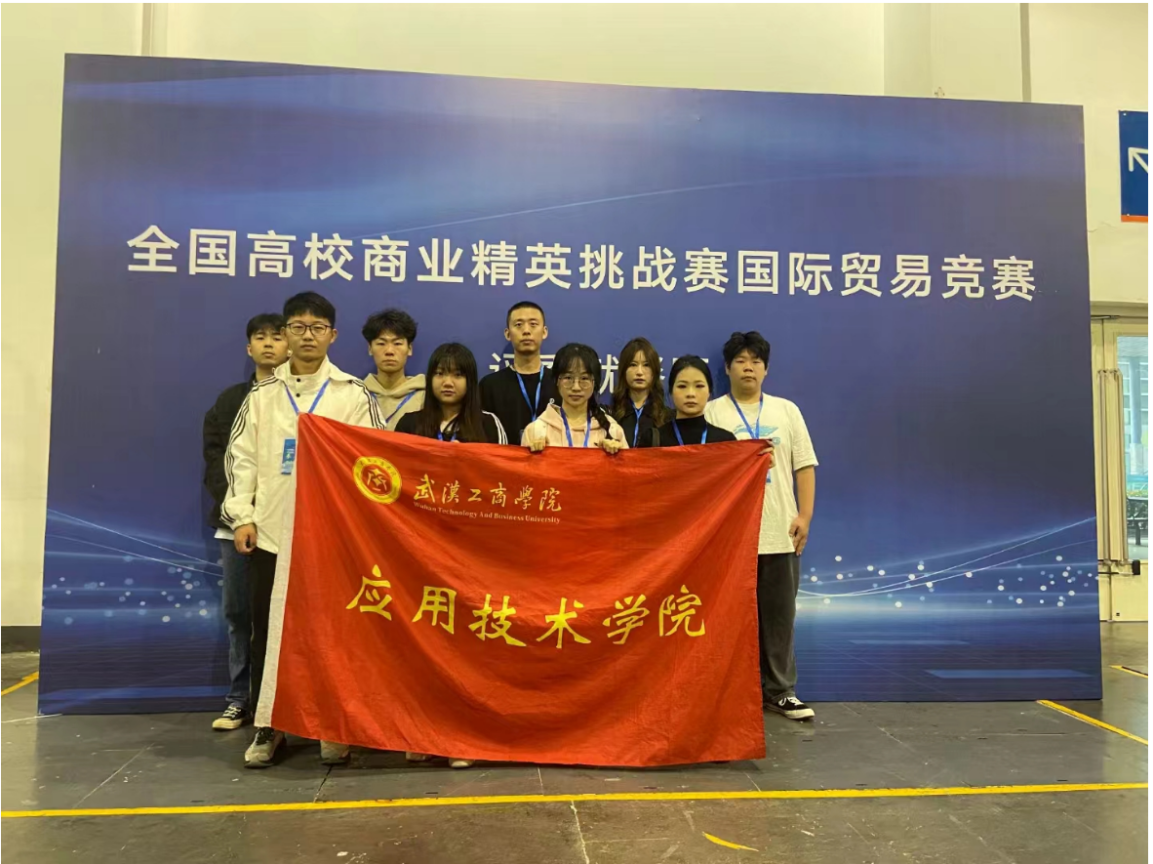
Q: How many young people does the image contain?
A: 9